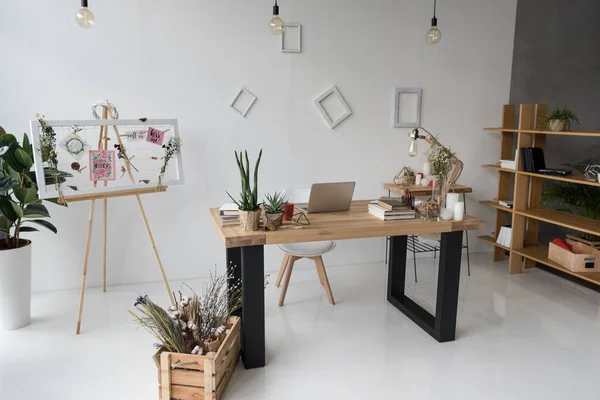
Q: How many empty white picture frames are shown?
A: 4